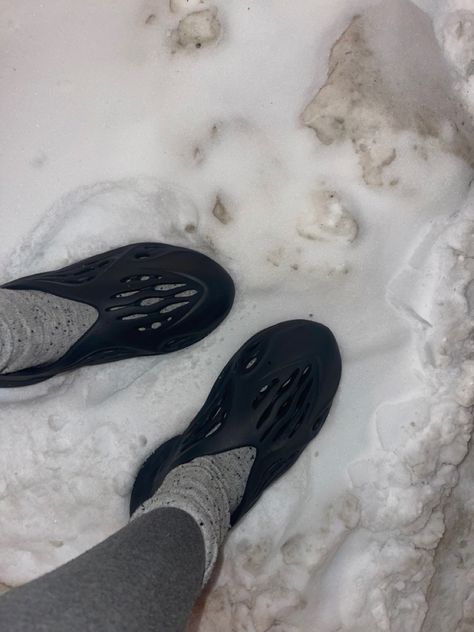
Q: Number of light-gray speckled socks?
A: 2